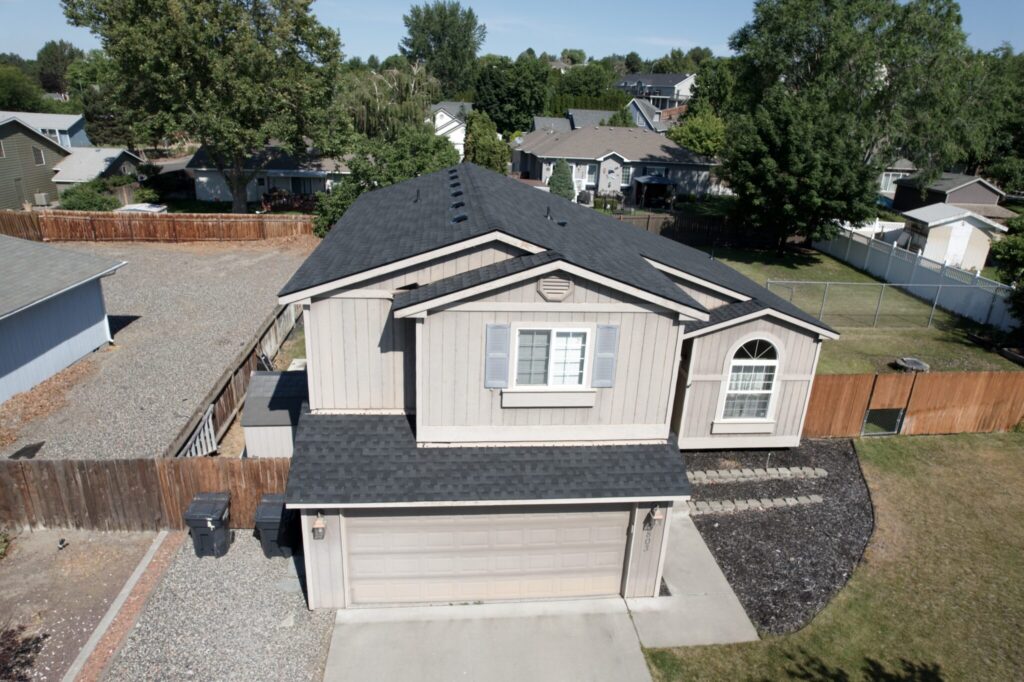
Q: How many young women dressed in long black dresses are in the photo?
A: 0